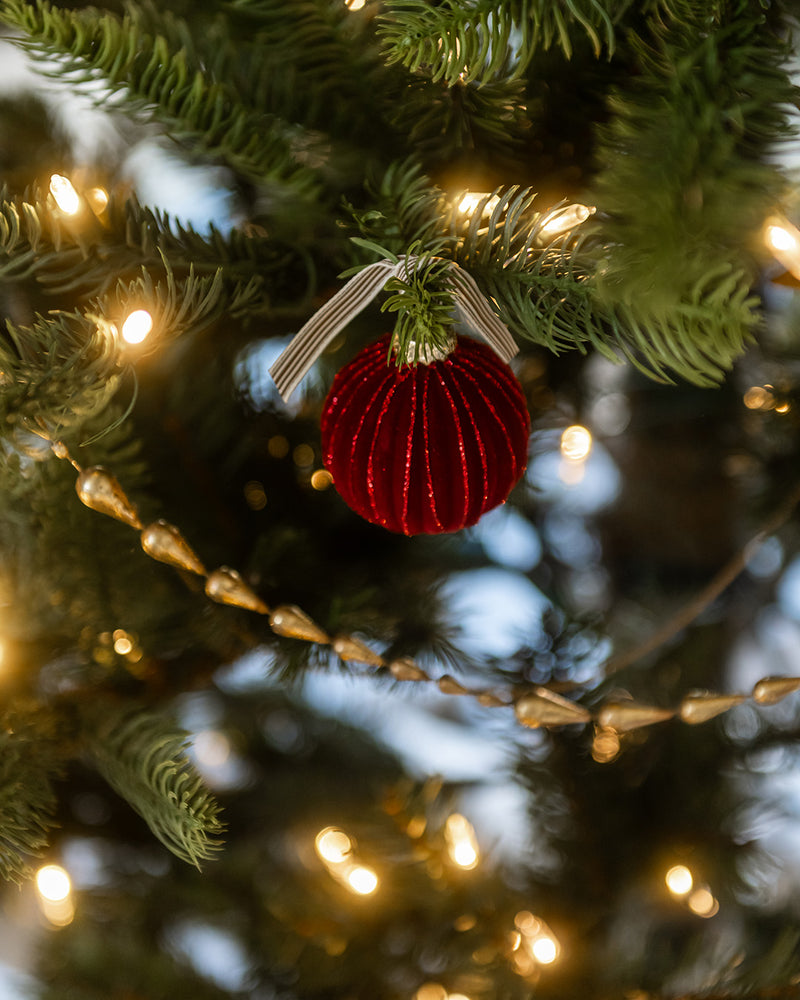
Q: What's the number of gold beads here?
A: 12